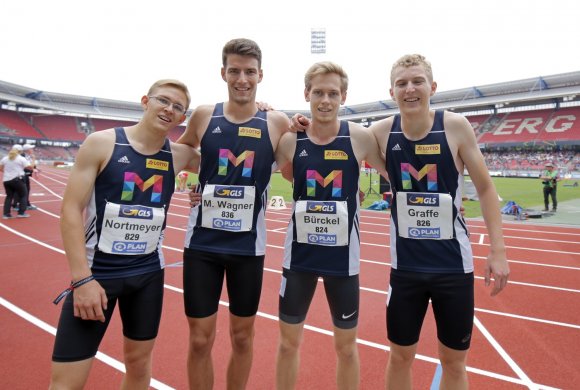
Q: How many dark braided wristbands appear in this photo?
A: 1